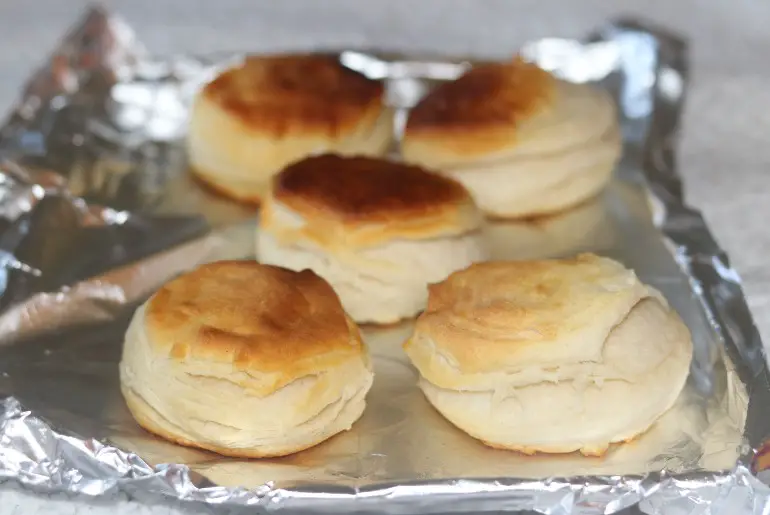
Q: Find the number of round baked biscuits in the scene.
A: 5